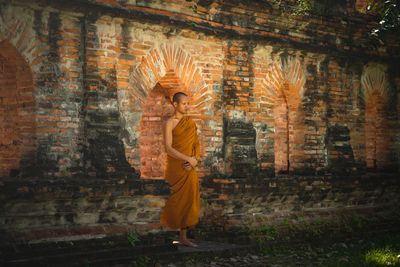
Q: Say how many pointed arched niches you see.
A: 4